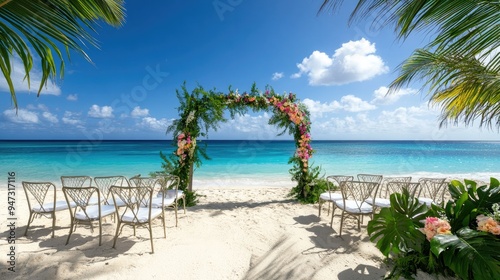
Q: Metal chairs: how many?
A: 14